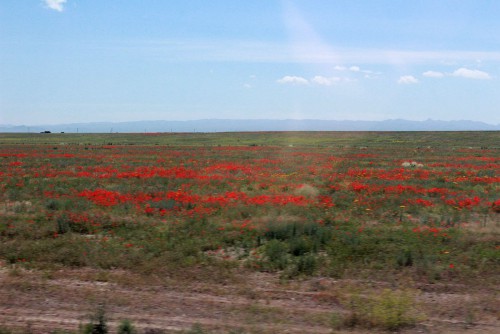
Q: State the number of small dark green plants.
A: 2